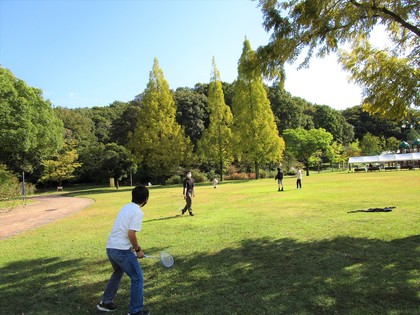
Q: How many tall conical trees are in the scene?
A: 3